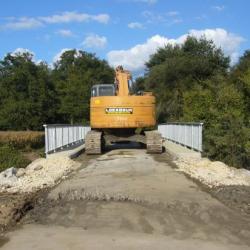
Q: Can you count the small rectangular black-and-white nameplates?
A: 1